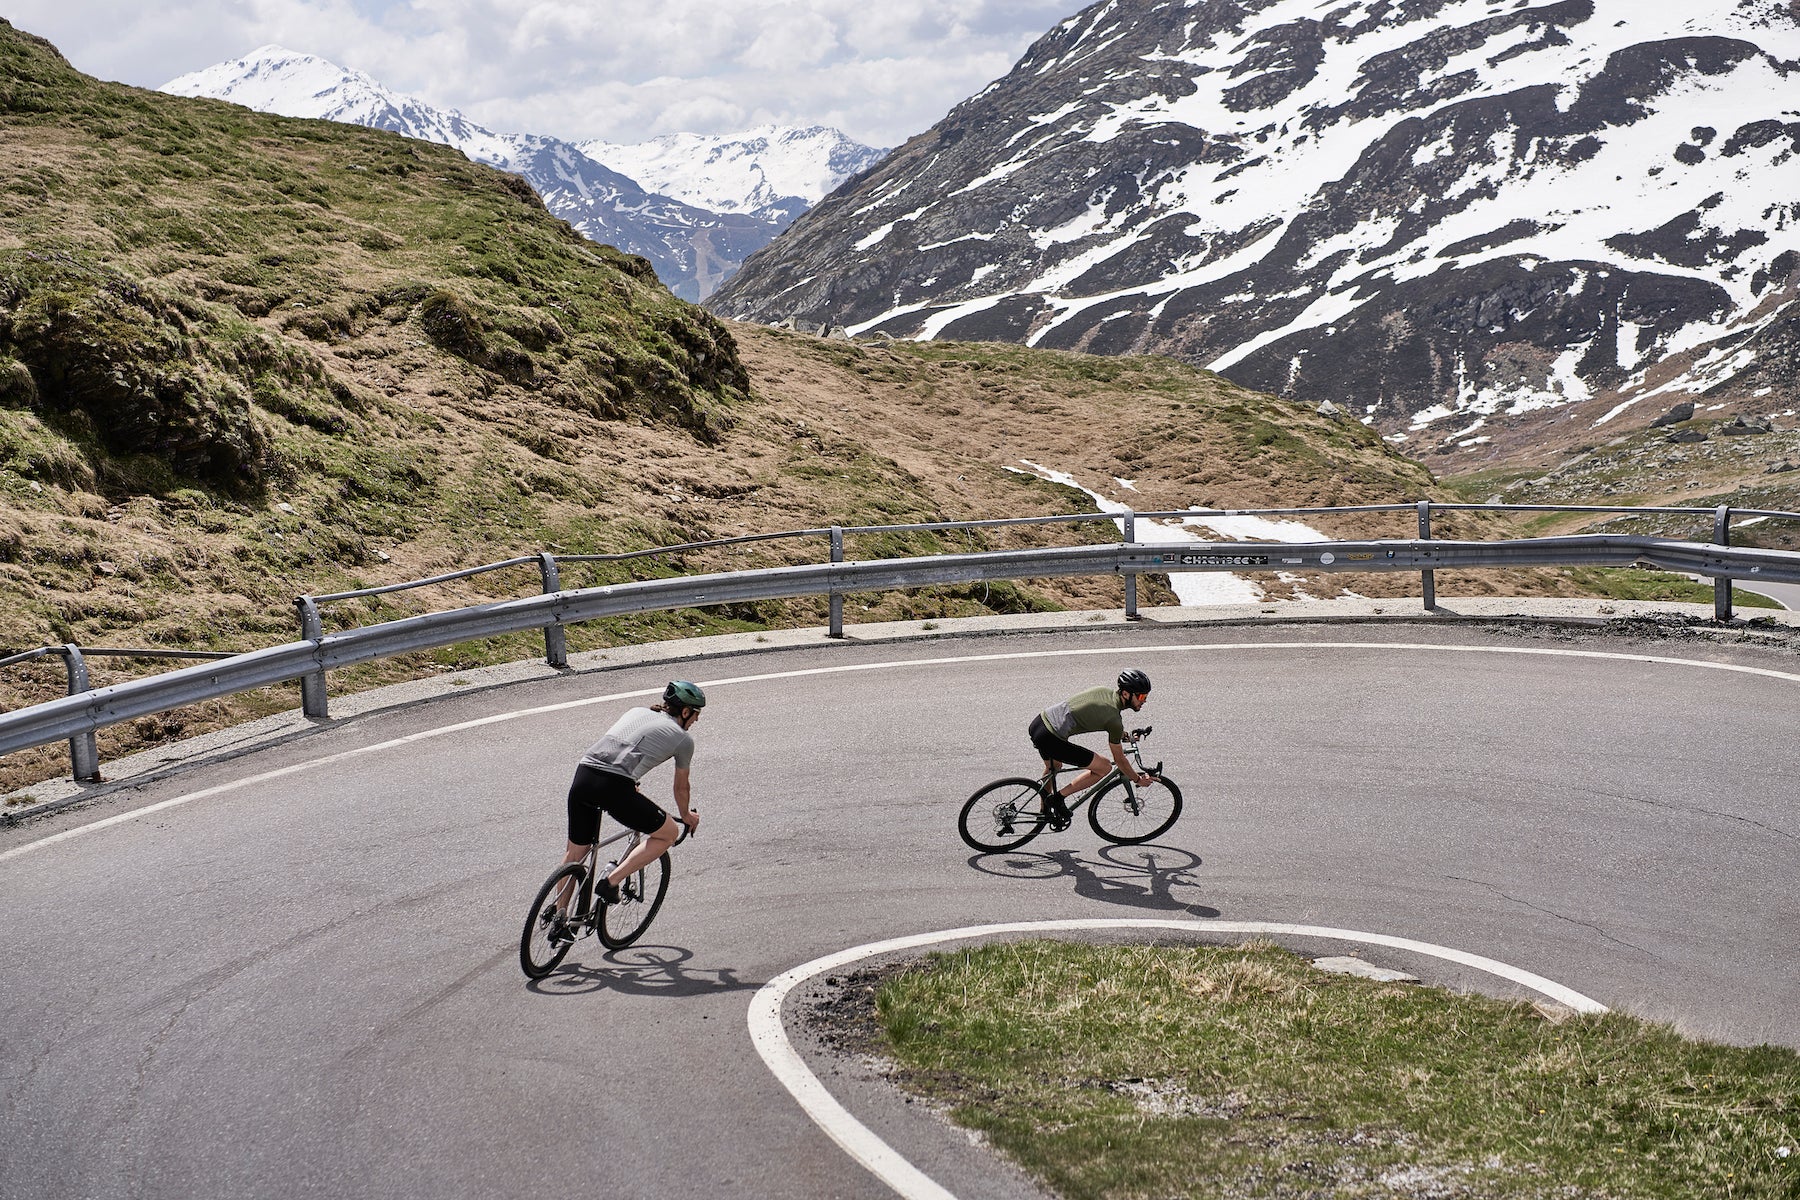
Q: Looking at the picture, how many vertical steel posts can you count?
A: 7